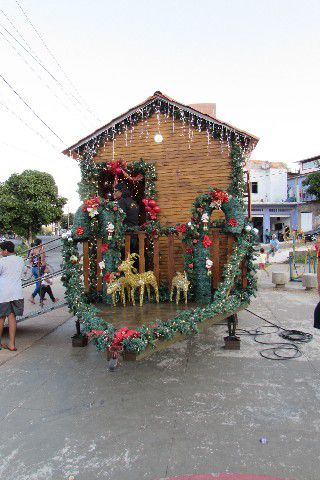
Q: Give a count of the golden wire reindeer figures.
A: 3